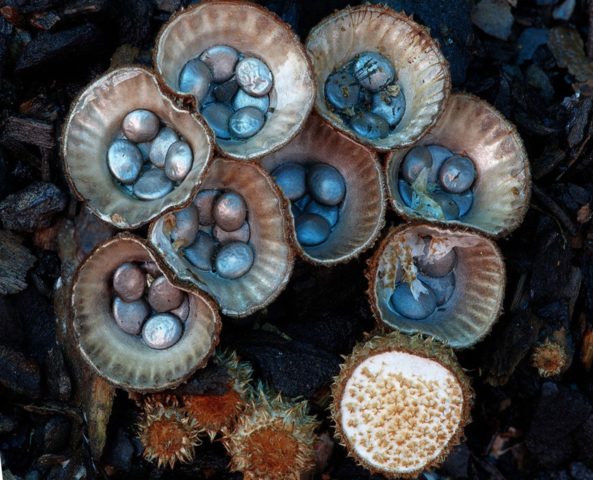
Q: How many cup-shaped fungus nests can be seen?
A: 8